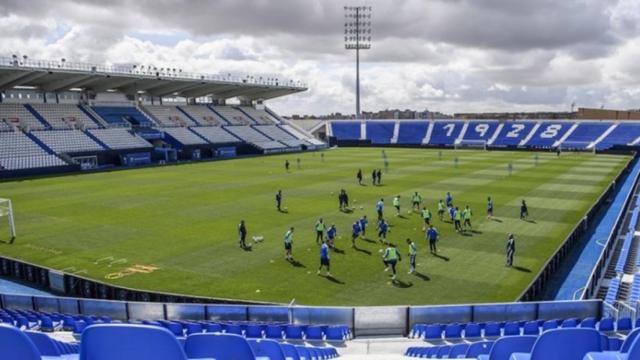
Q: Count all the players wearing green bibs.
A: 10